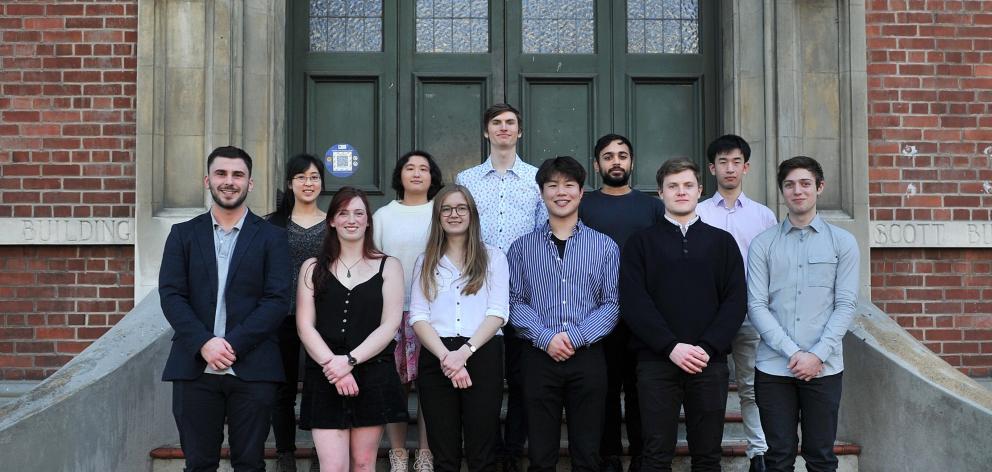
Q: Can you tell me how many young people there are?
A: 11